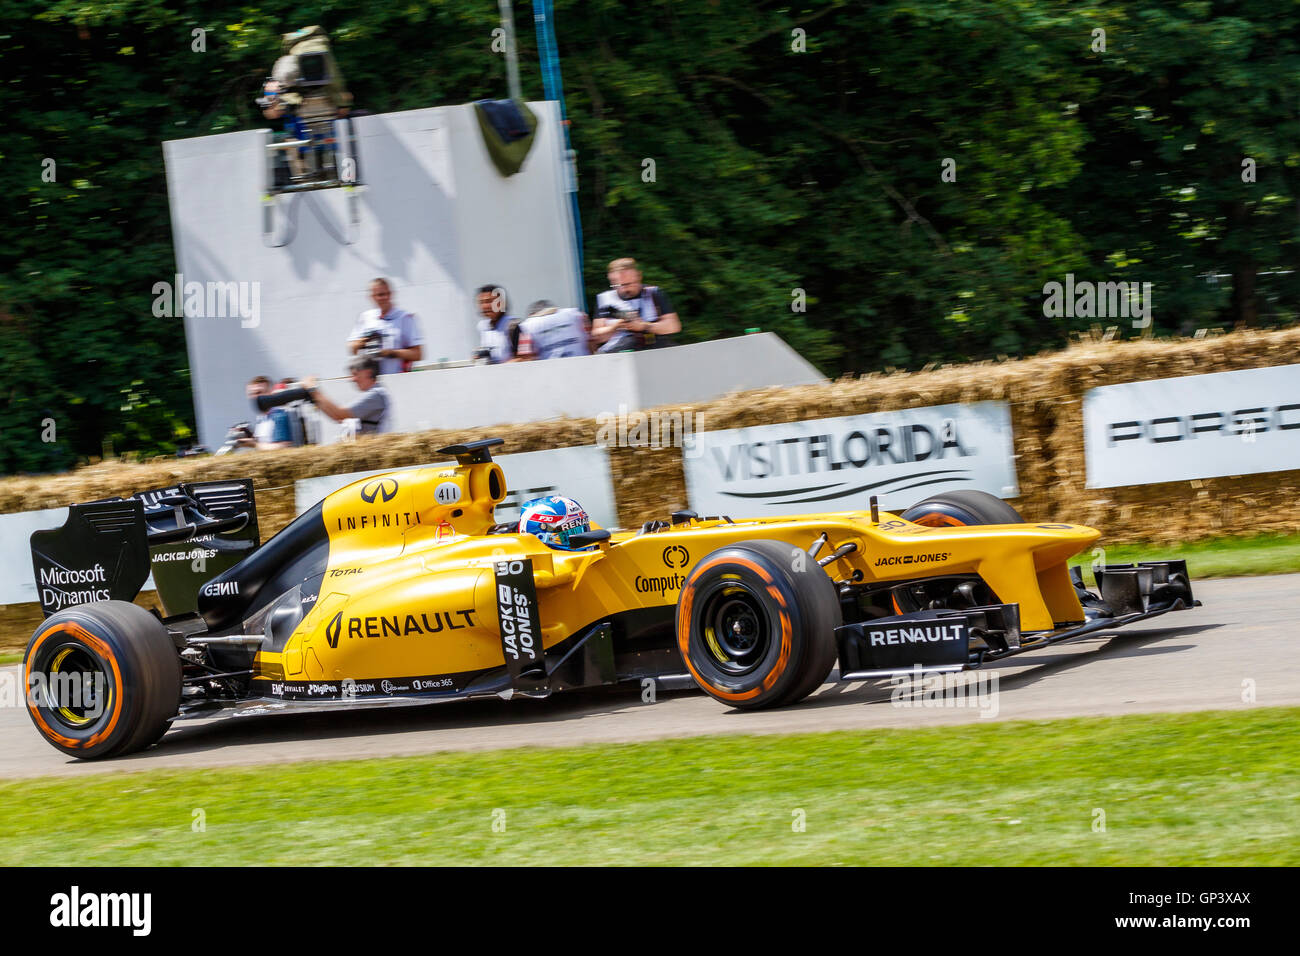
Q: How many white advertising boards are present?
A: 4